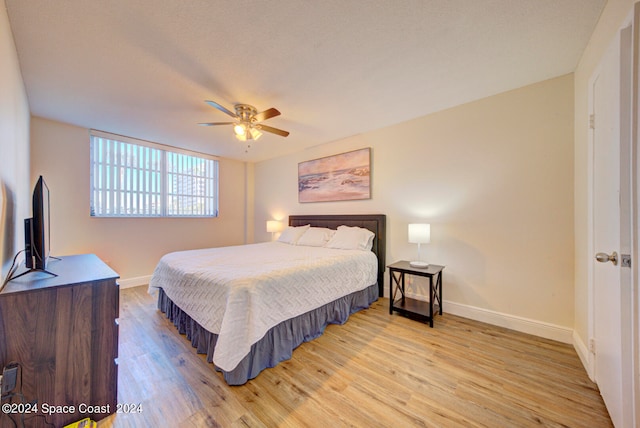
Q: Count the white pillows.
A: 3